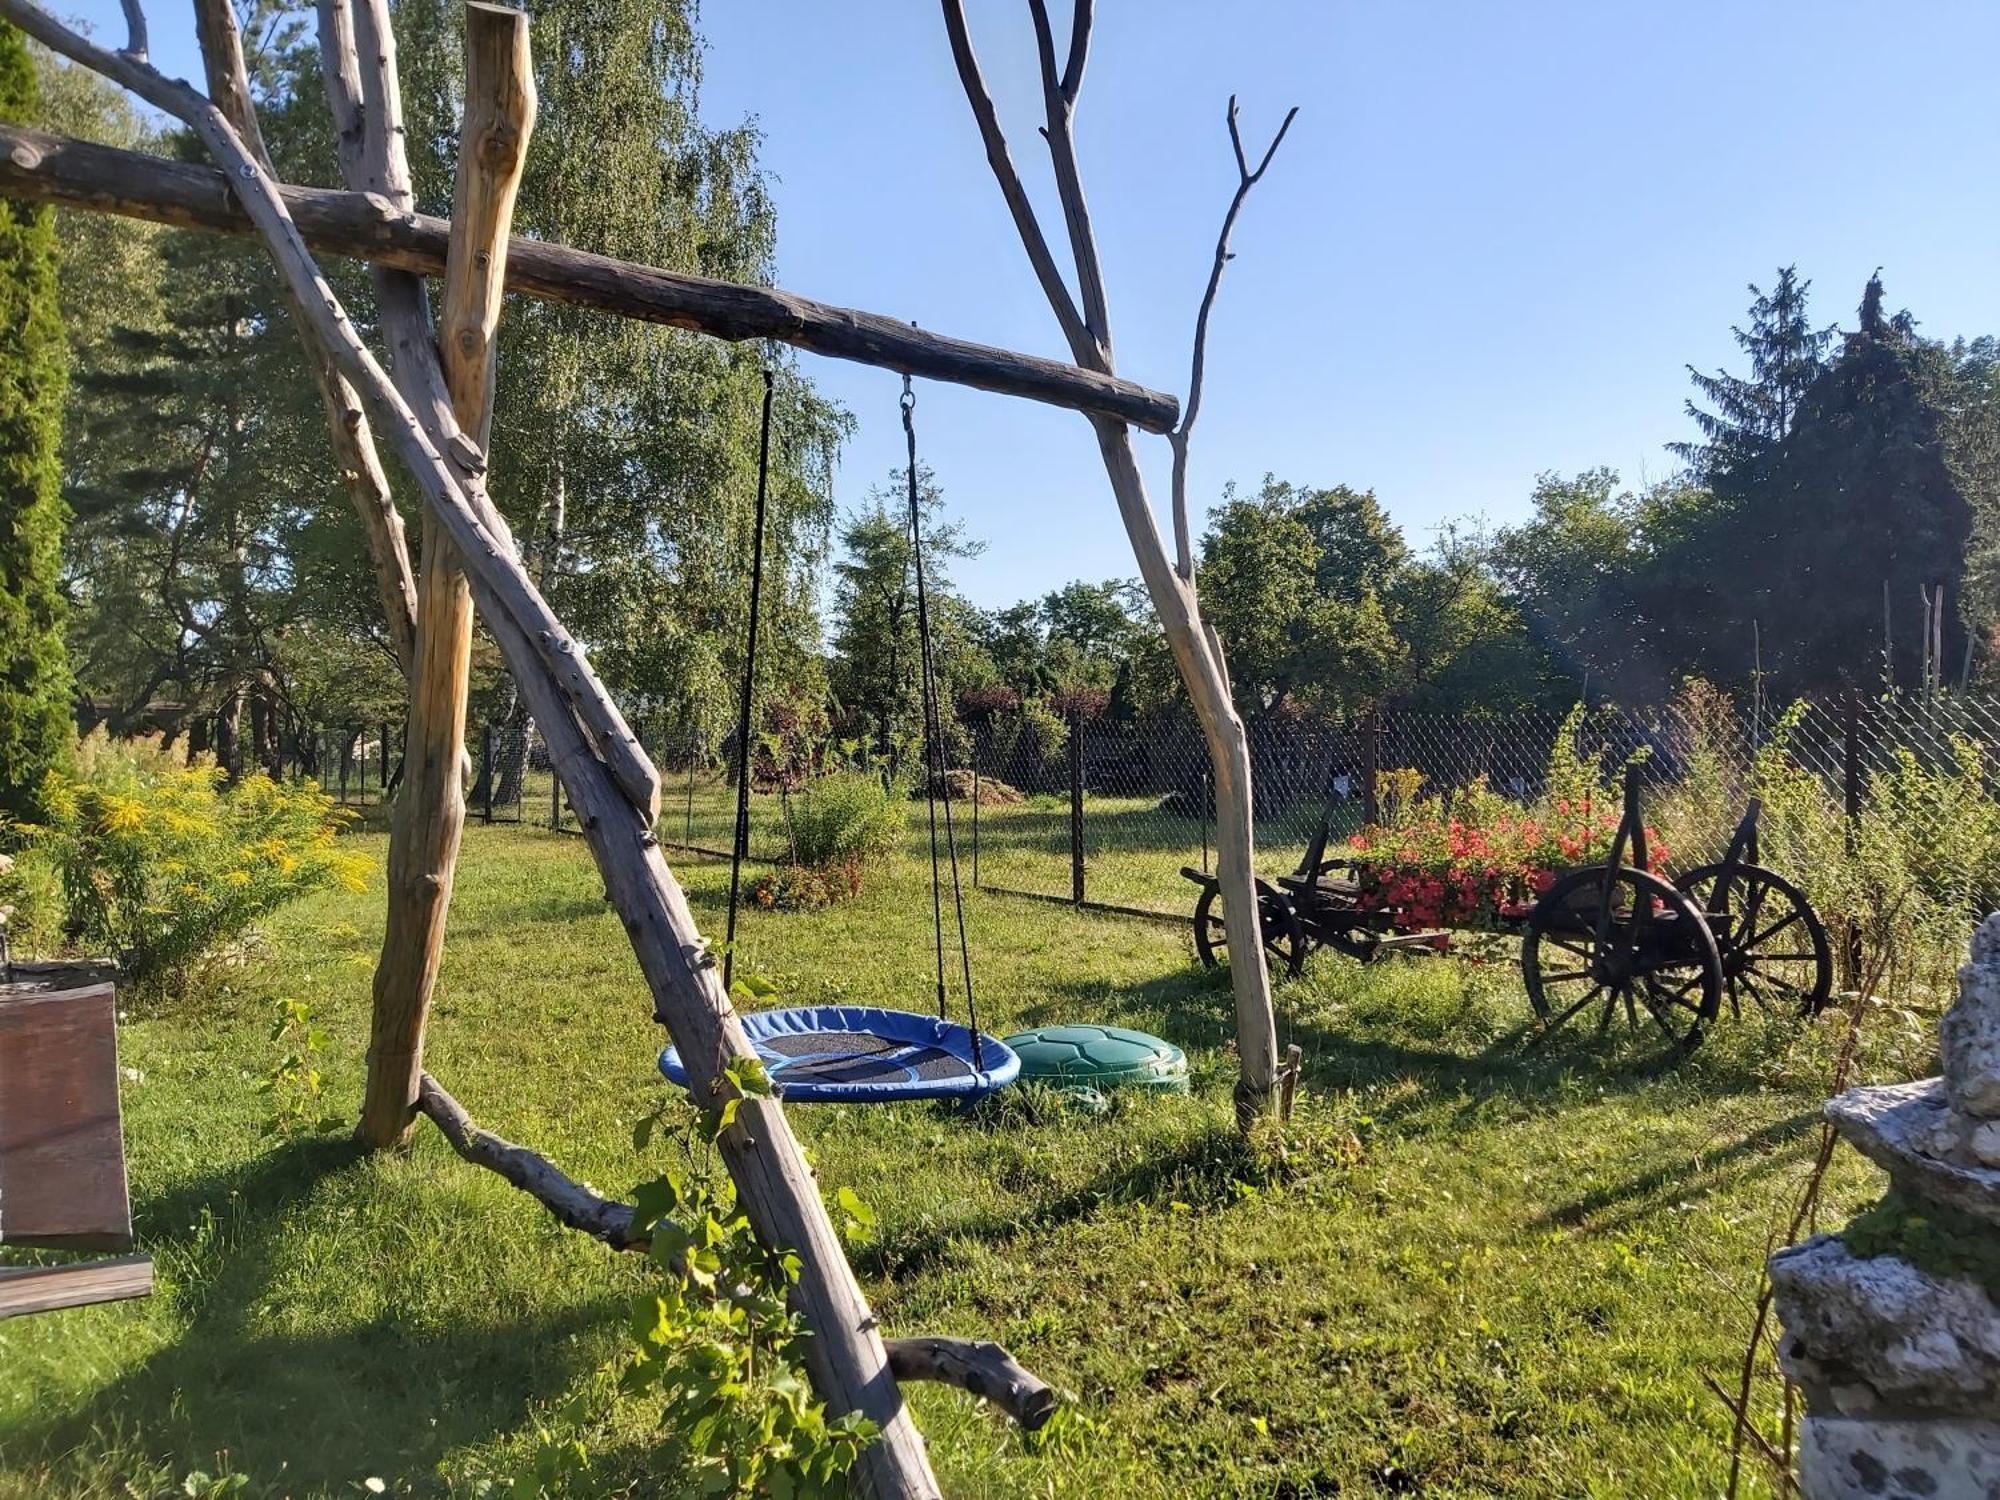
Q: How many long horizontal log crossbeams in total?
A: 1